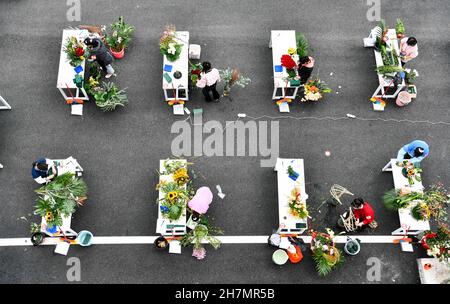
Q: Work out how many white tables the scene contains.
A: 8